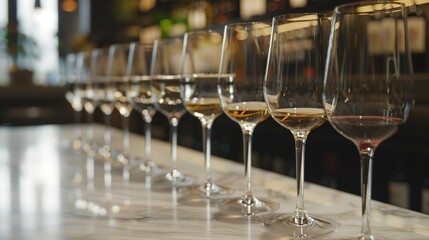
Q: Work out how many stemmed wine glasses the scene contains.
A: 10